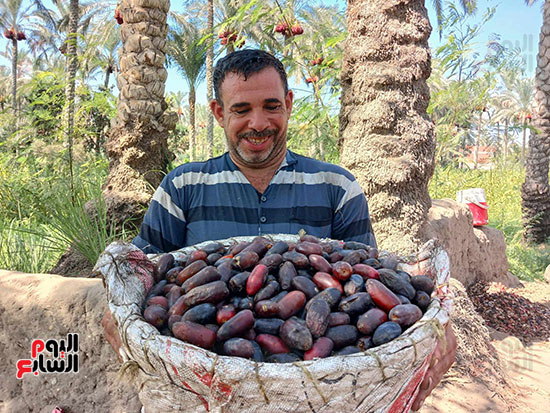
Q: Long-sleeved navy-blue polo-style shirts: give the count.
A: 1